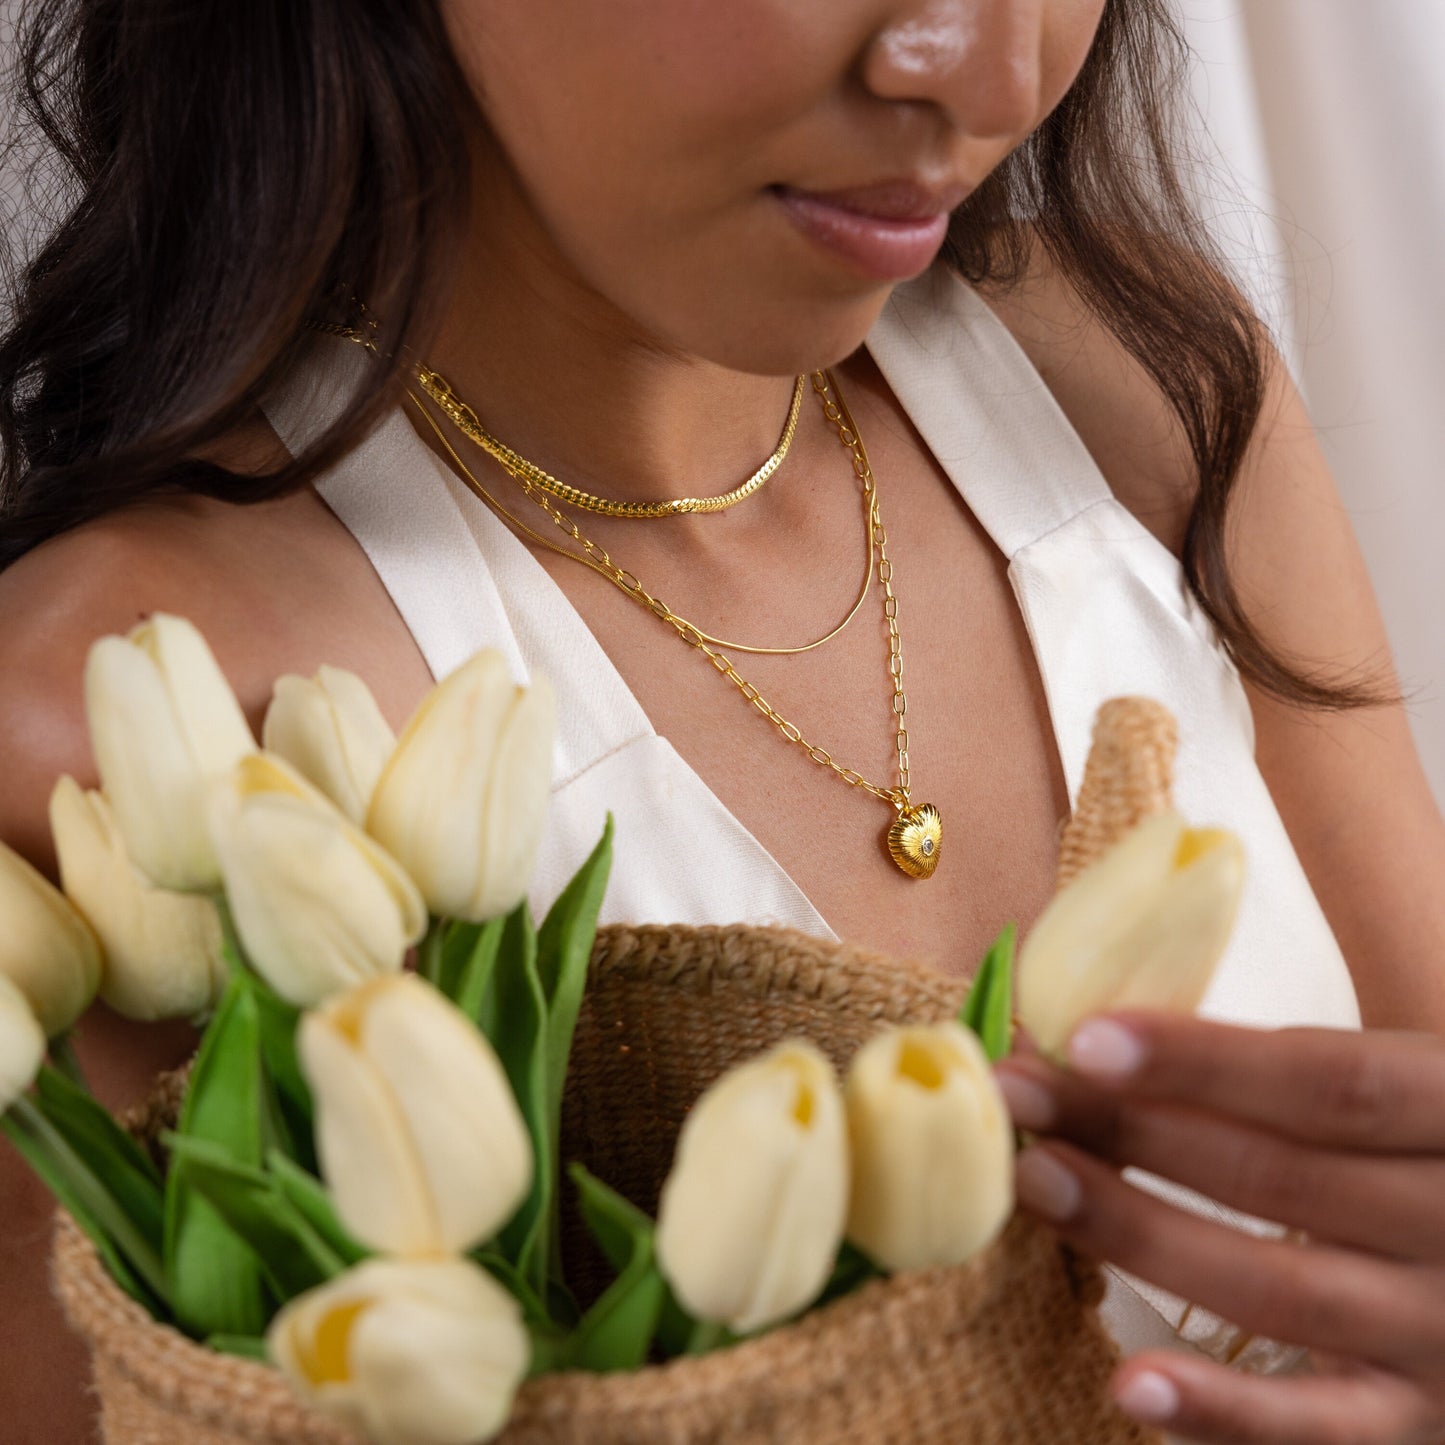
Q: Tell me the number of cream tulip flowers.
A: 12